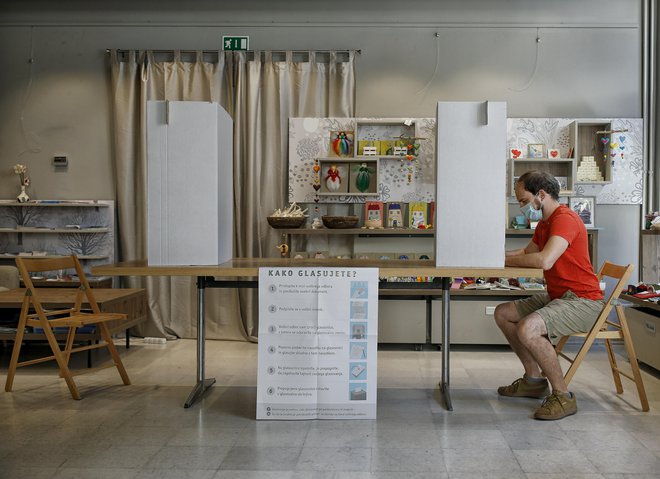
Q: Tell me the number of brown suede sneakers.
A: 2